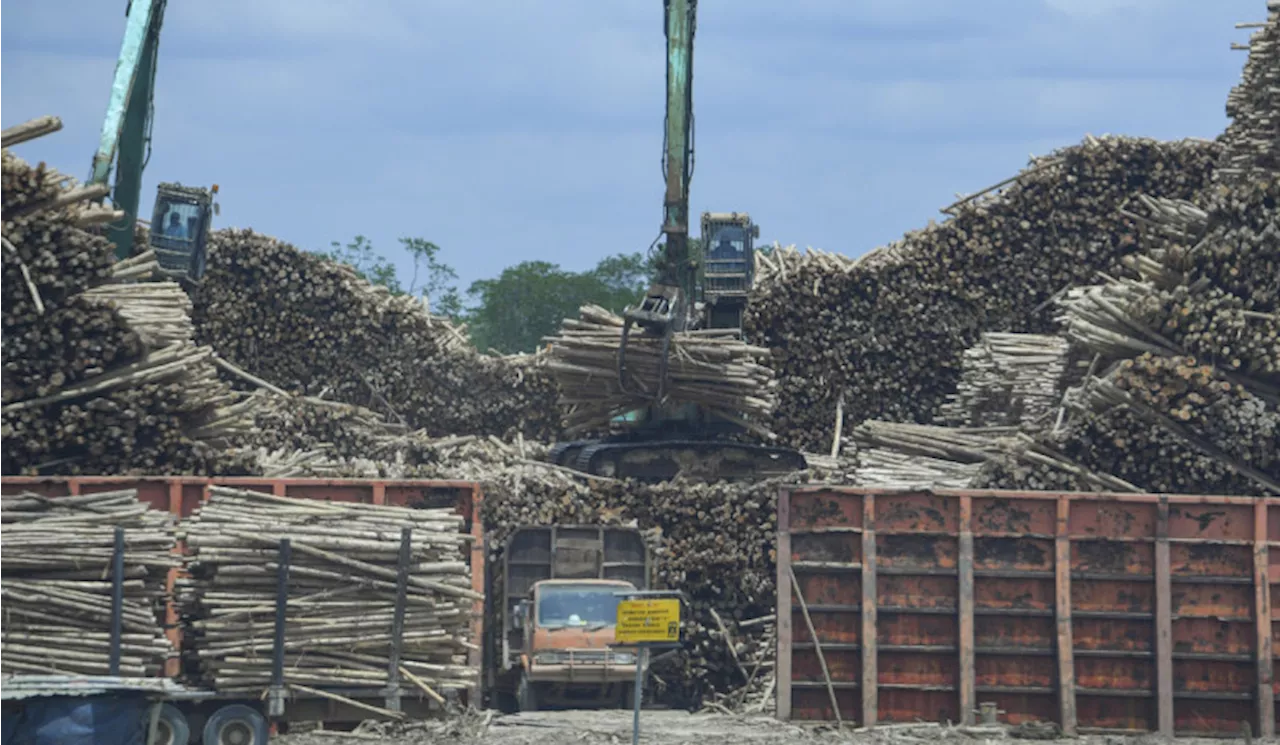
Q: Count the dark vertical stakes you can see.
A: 3